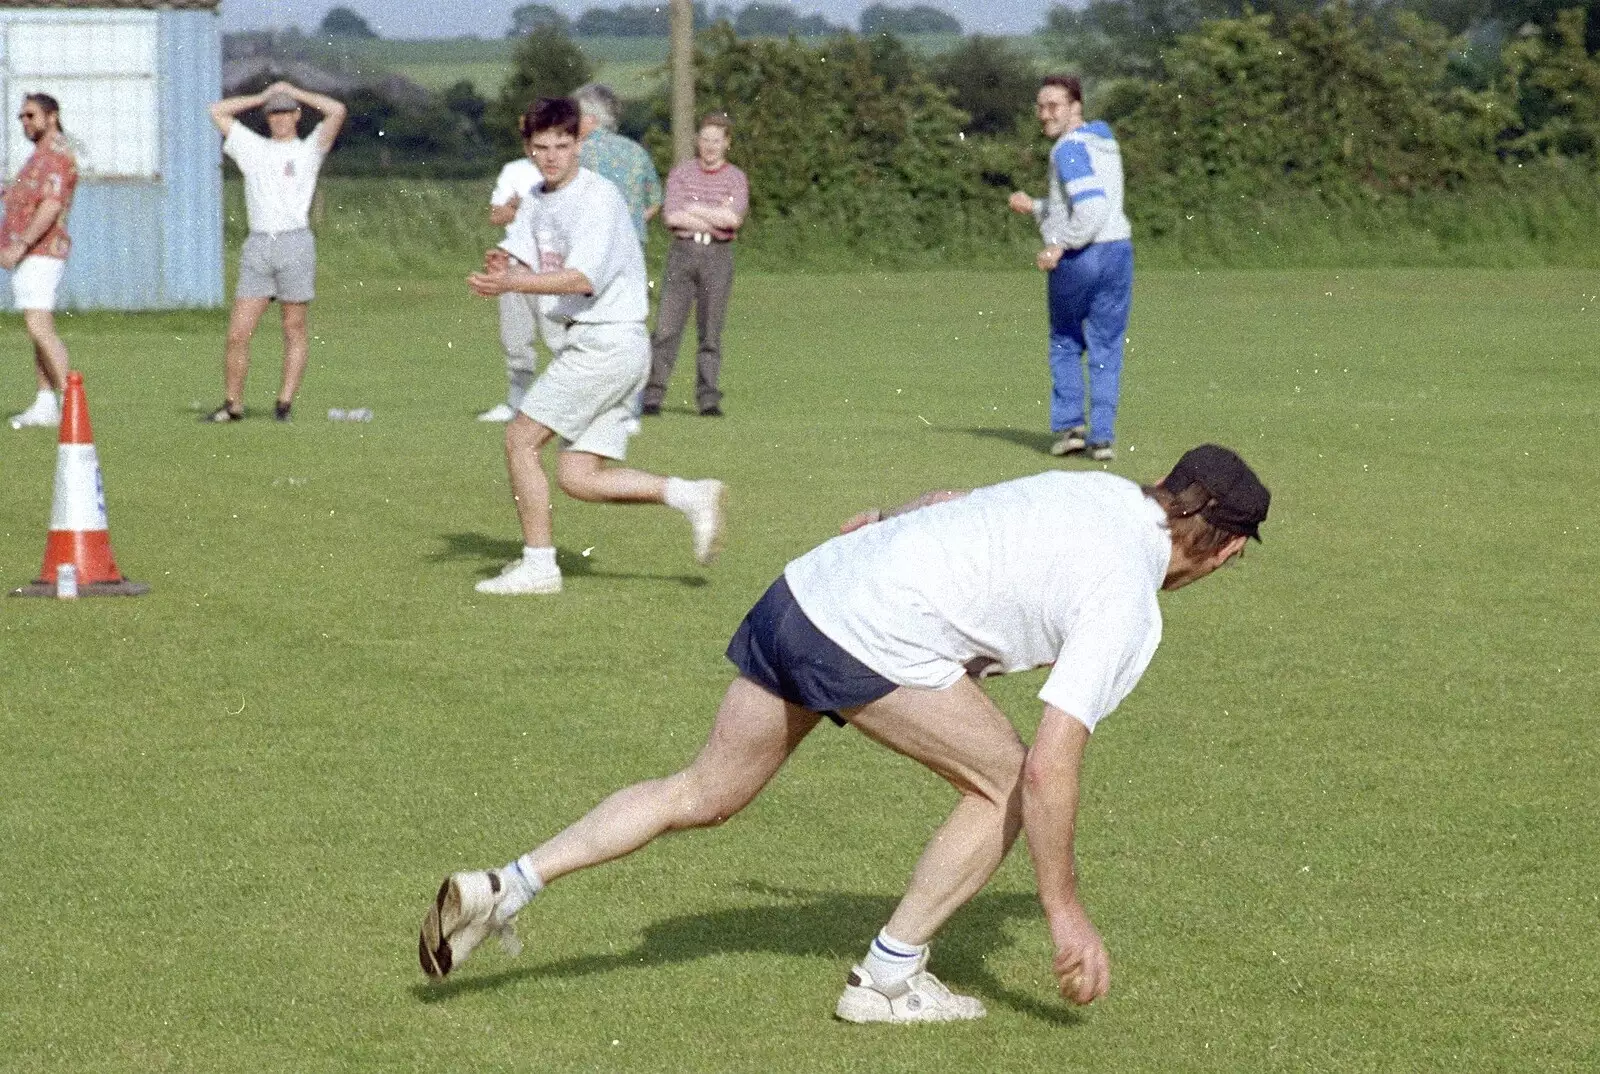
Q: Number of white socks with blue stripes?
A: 2